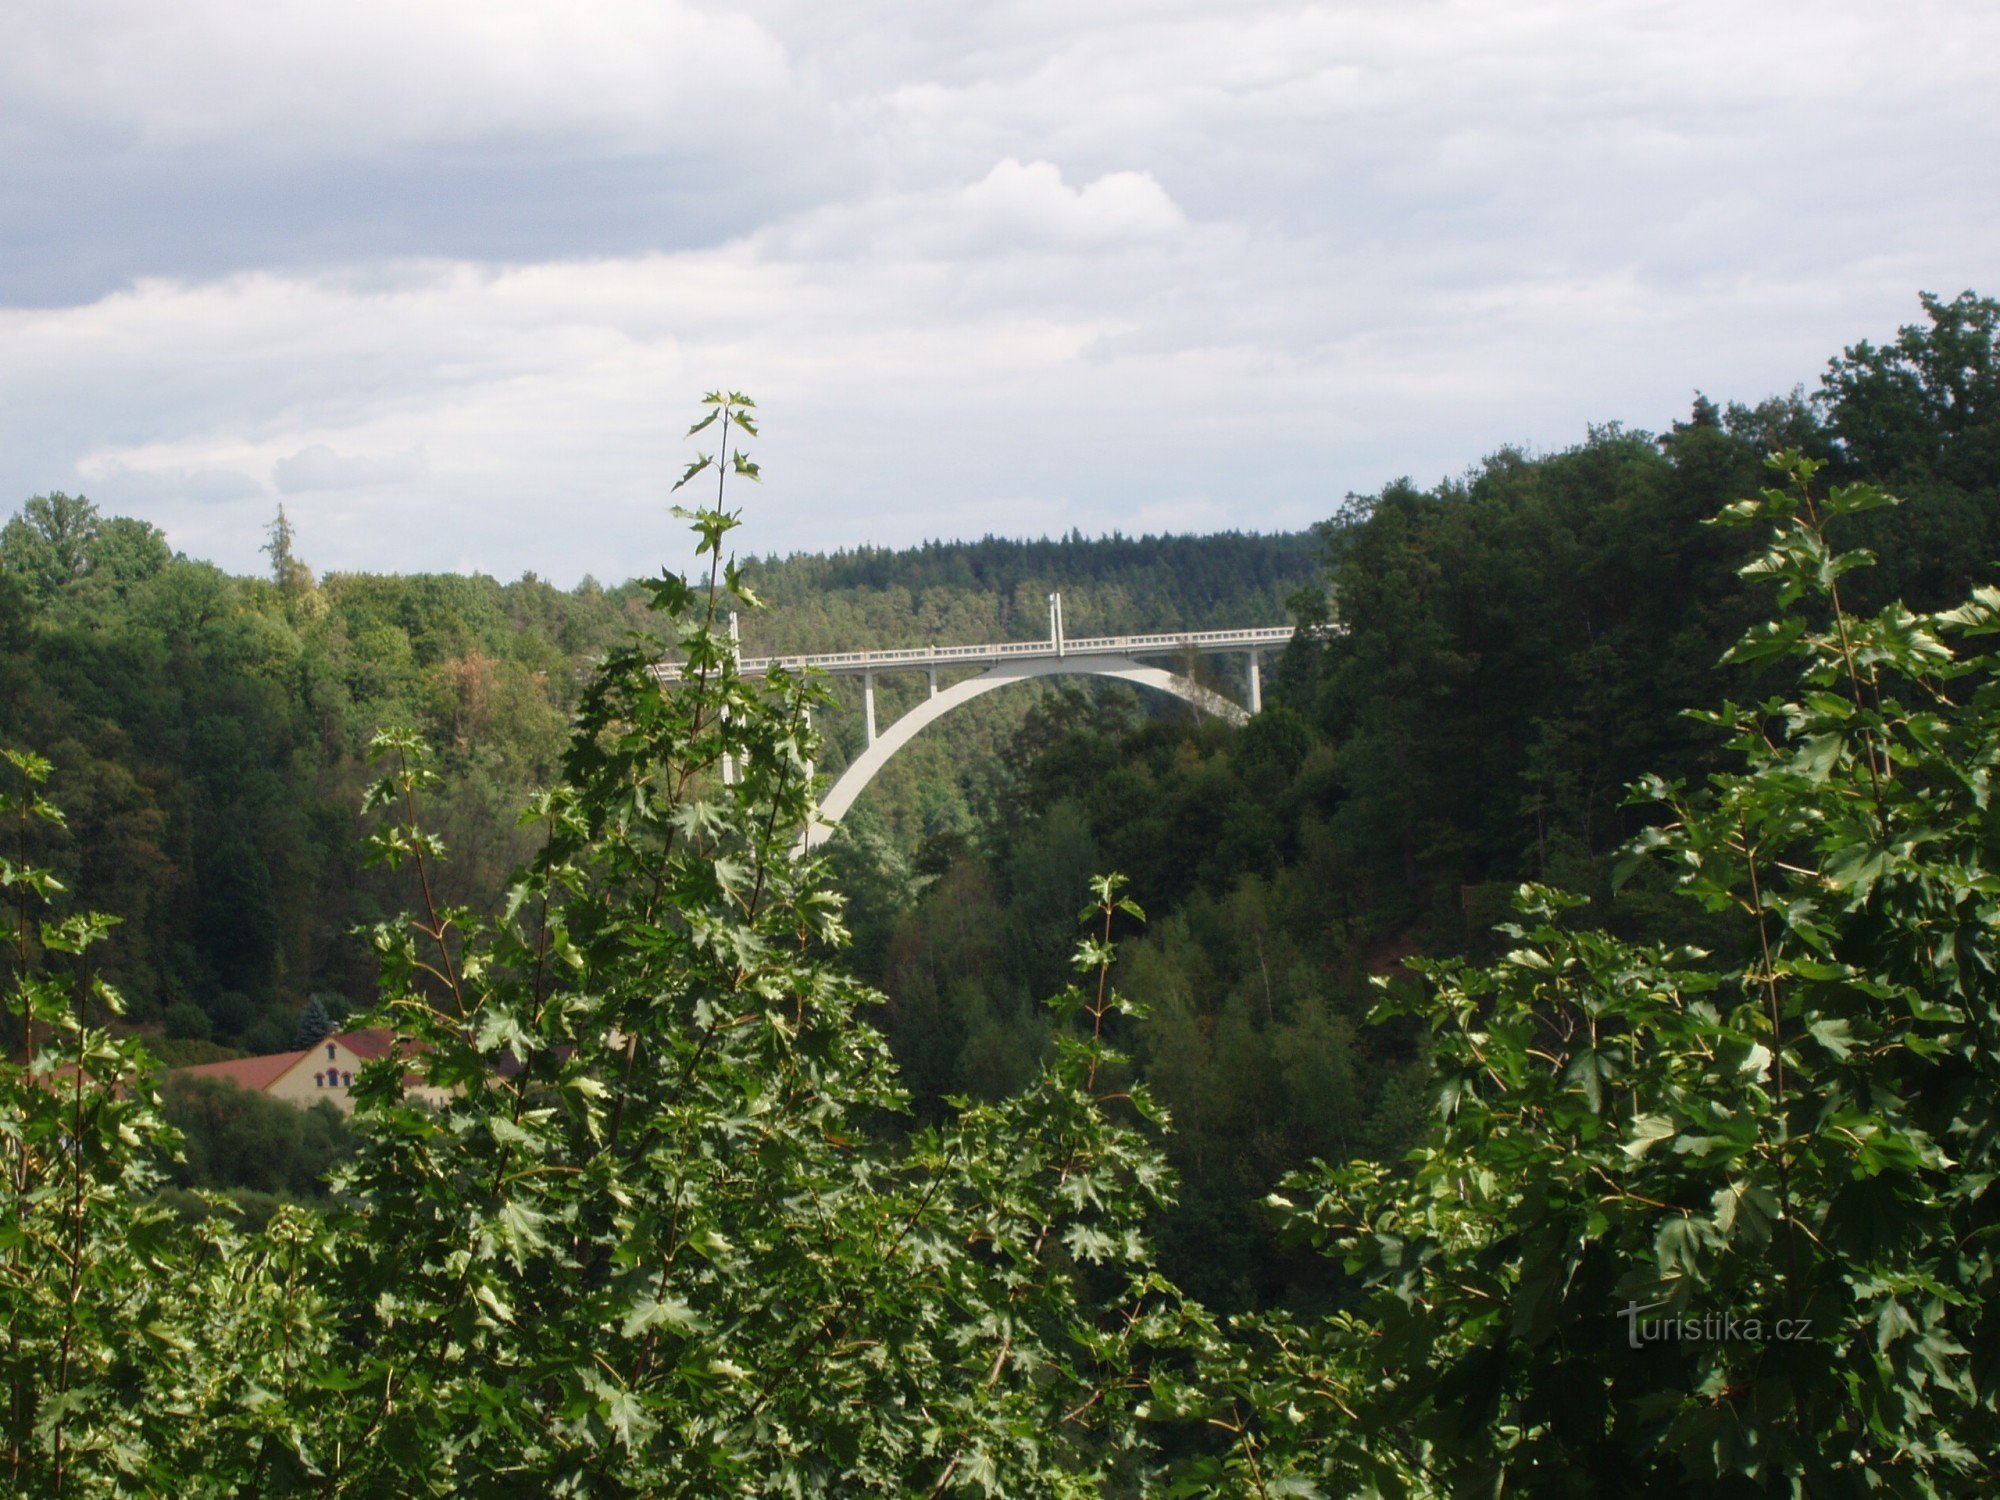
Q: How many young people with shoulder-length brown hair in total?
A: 0